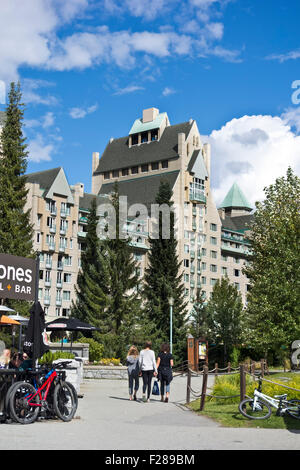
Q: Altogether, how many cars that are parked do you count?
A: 0